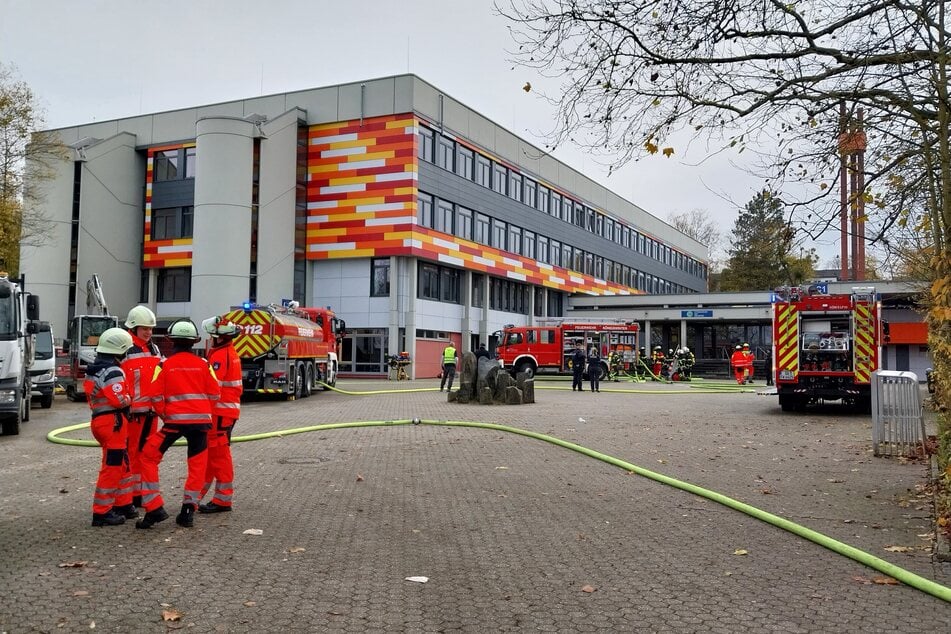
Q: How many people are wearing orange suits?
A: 6